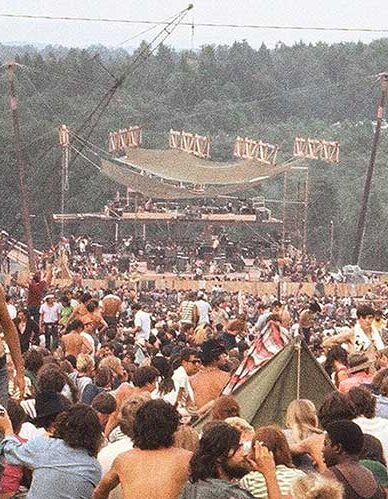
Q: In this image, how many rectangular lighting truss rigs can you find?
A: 4